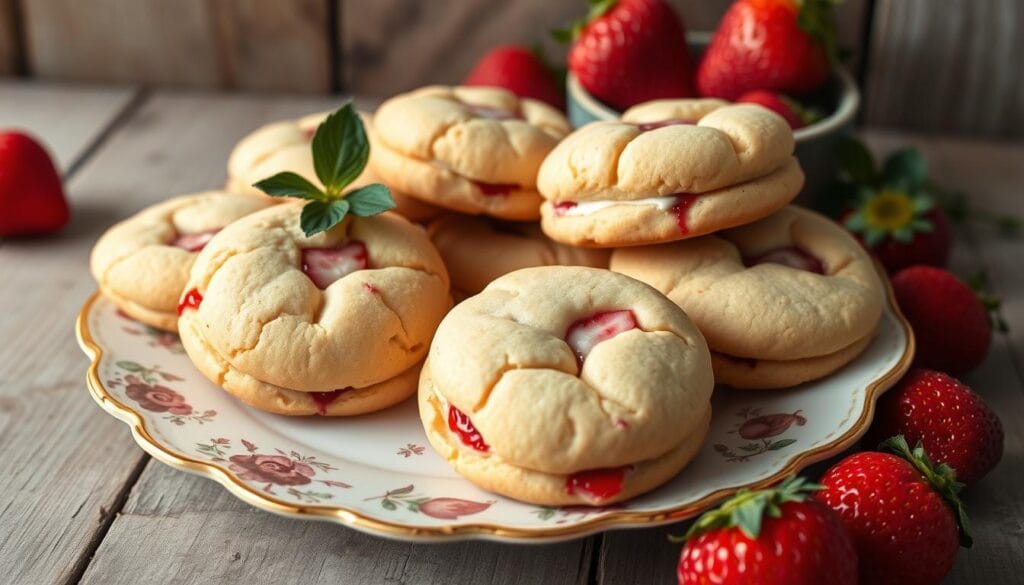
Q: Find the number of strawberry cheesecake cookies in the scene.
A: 8